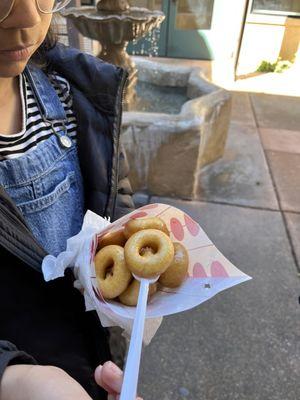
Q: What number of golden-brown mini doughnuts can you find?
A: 6